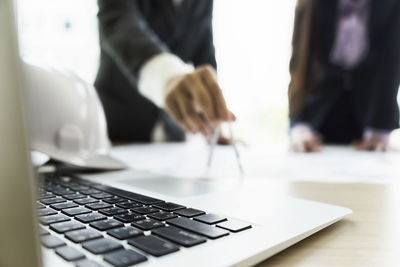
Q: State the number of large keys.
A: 4